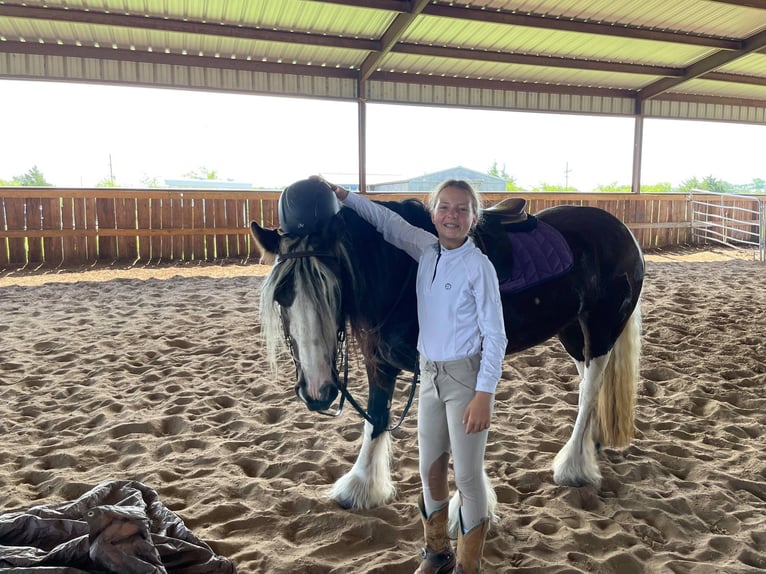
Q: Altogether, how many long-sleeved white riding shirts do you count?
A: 1